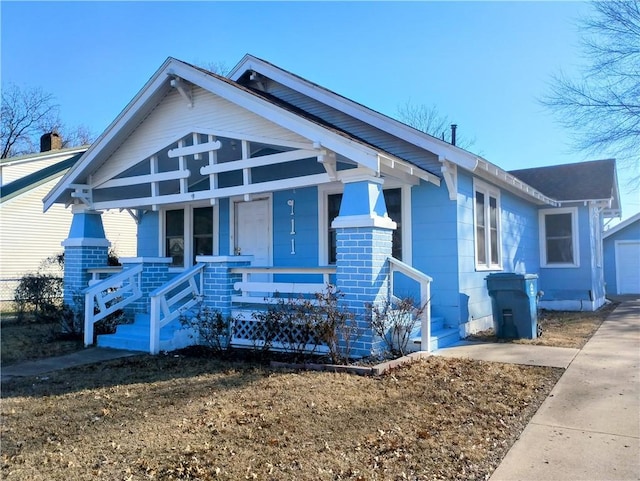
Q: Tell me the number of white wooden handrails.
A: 3